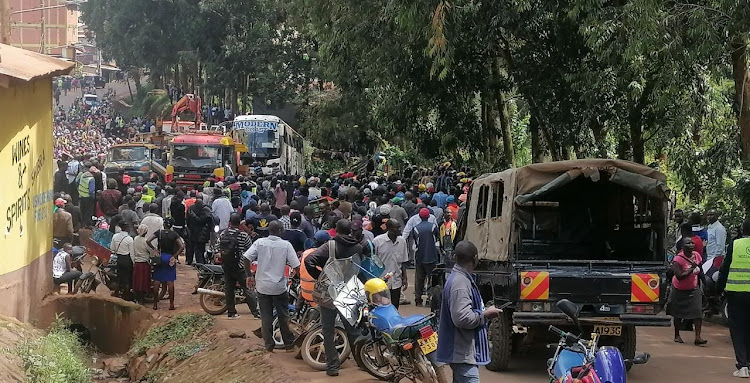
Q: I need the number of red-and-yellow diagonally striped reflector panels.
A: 2